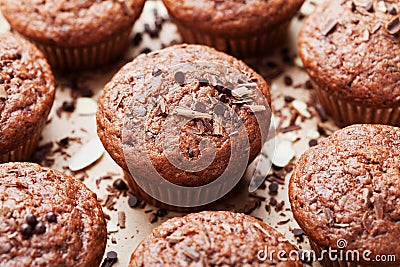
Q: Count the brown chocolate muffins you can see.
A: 8